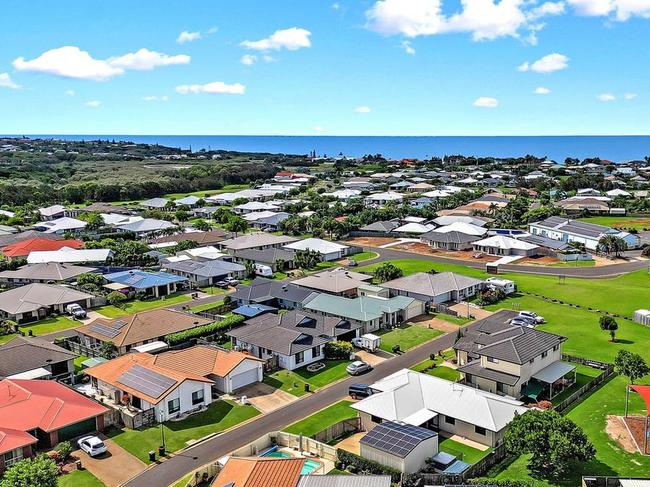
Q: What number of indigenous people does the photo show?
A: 0